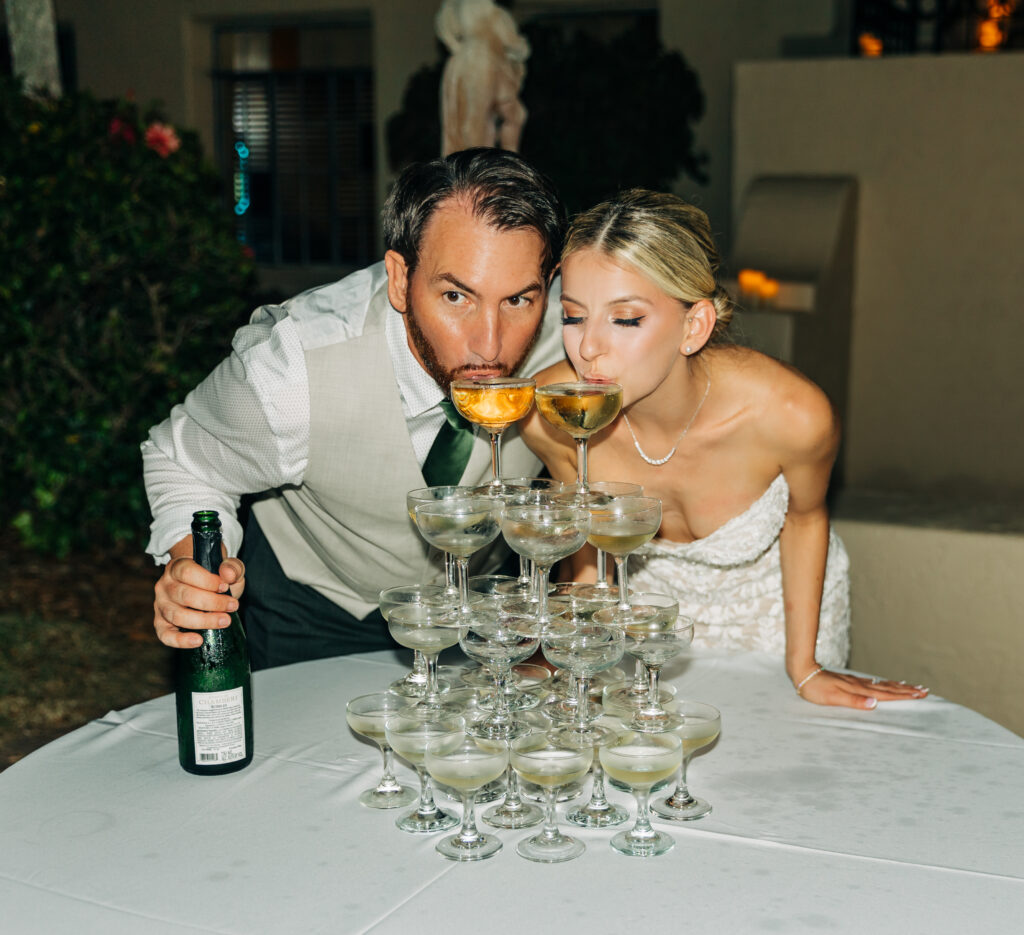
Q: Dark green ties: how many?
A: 1